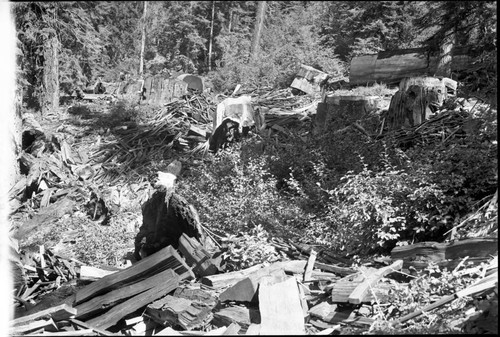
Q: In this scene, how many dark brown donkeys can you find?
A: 0